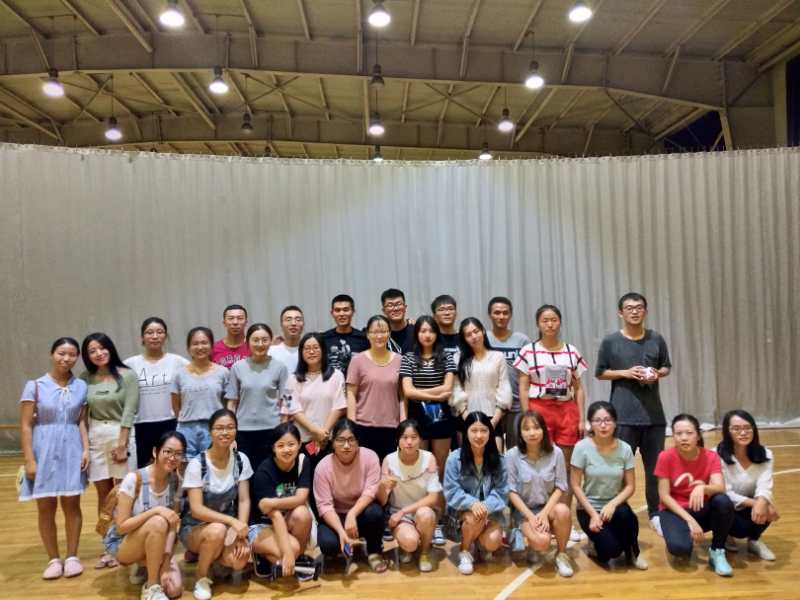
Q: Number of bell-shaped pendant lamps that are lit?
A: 11